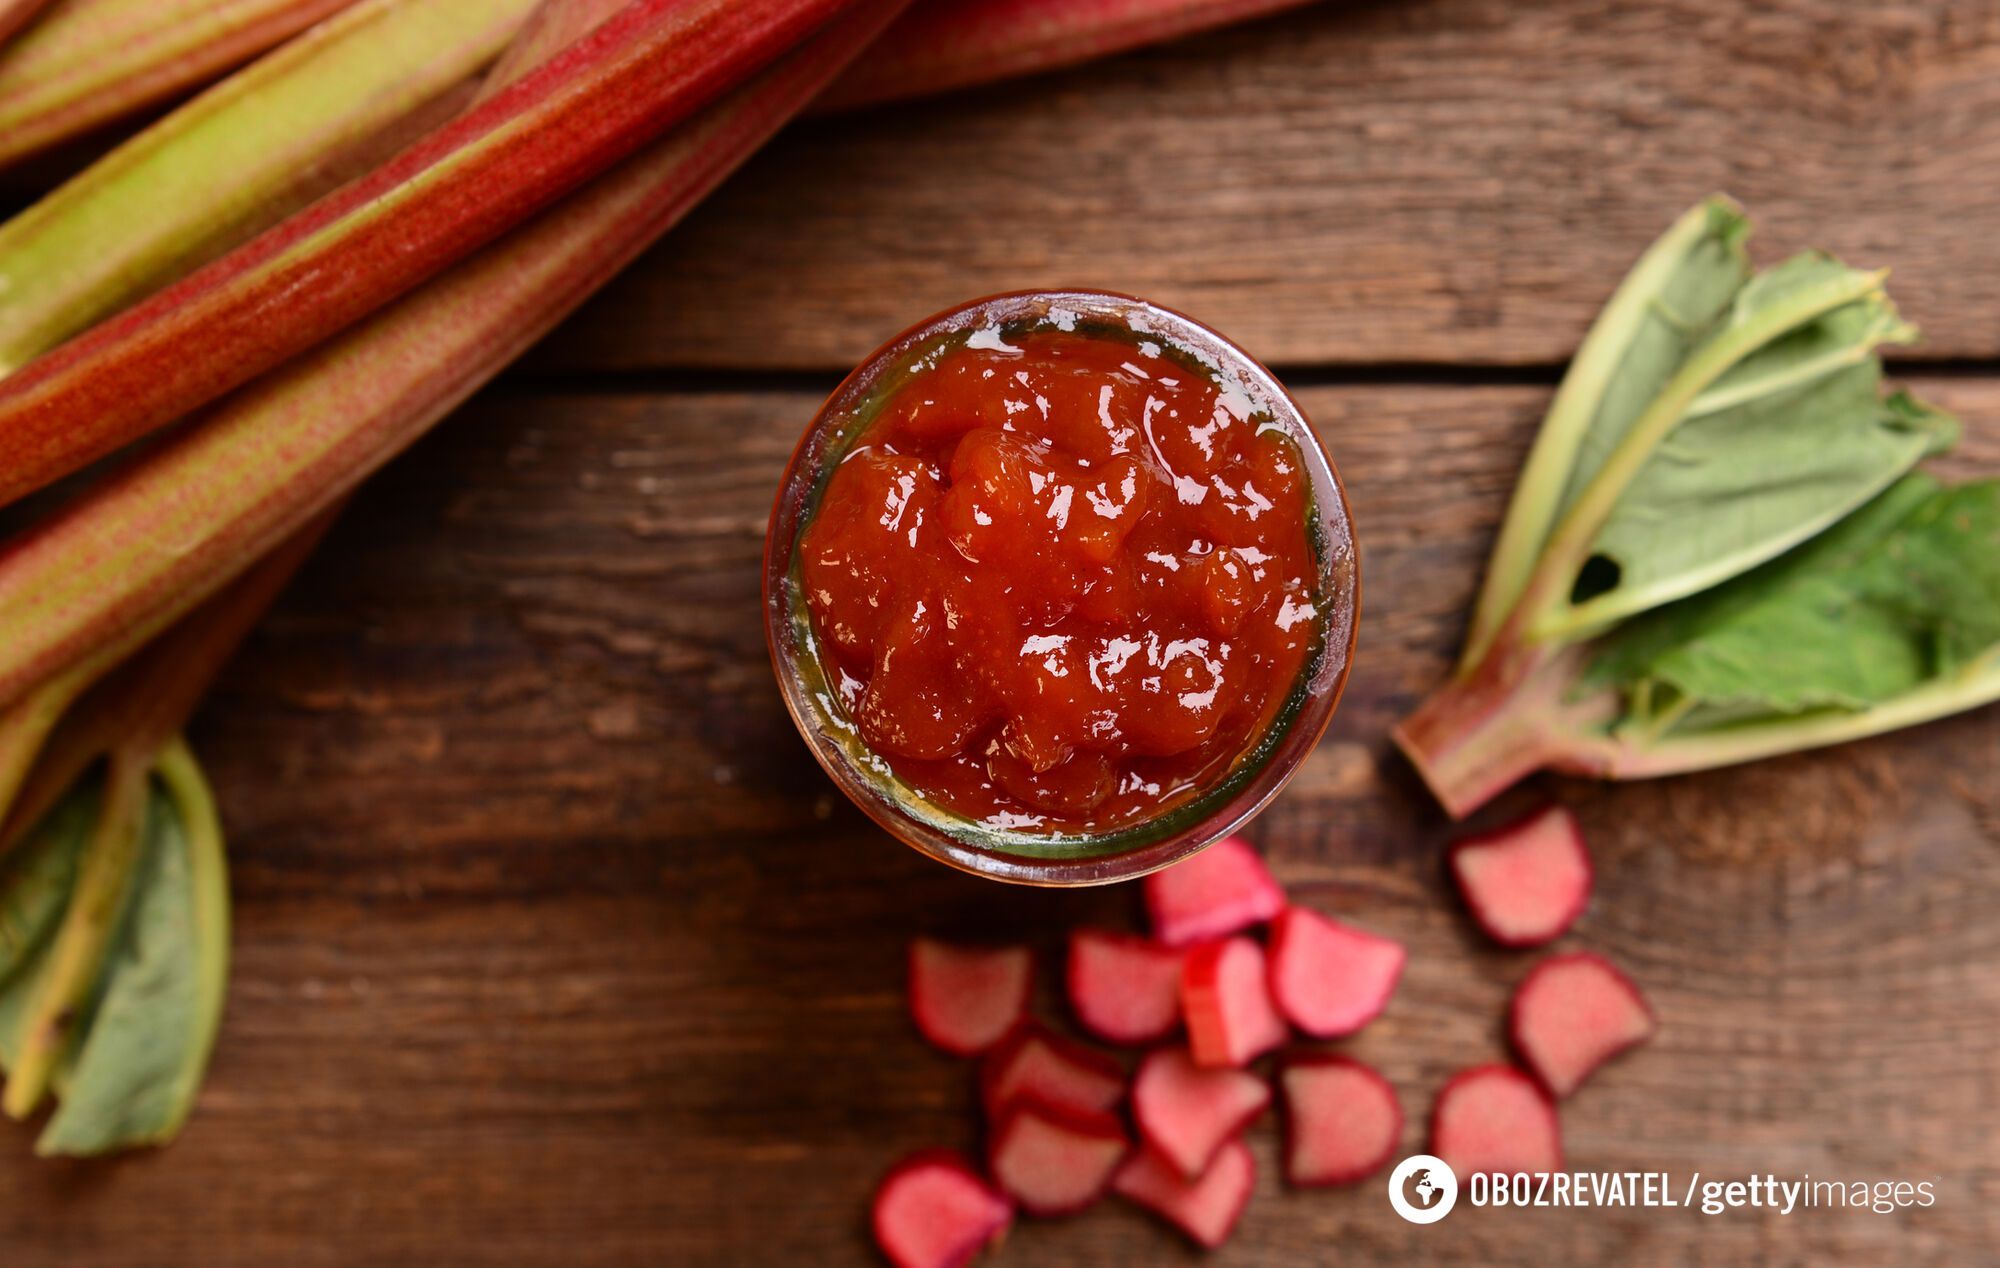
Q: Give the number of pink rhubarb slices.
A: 14